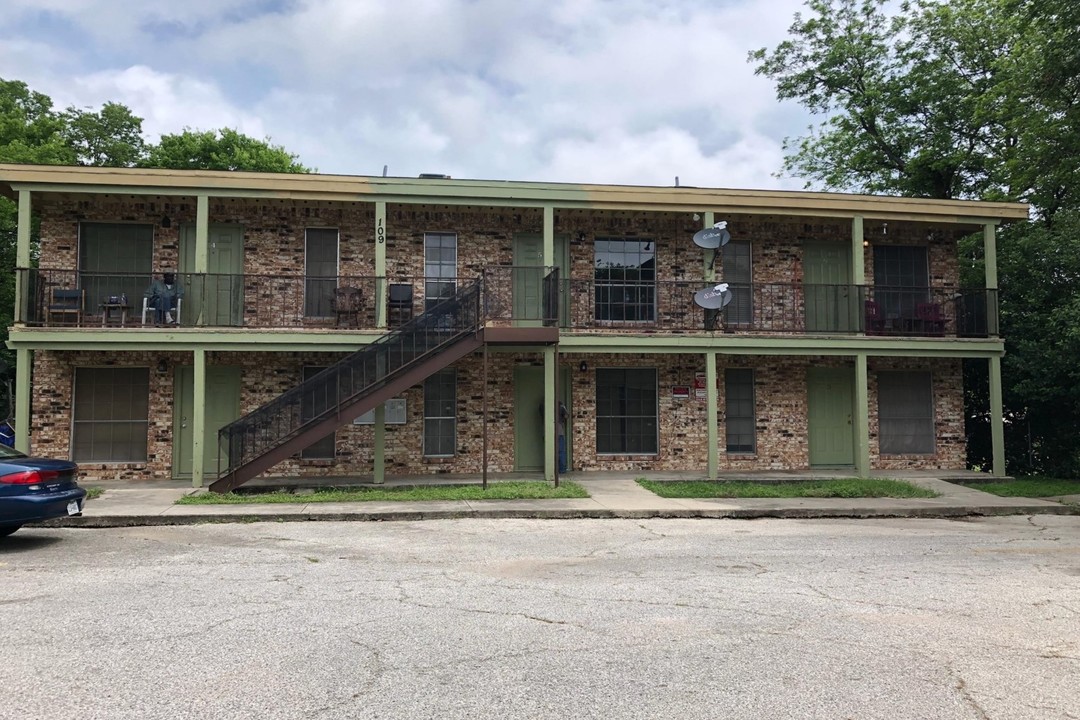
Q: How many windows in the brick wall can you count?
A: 12